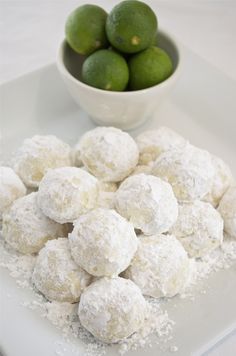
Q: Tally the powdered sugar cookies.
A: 15